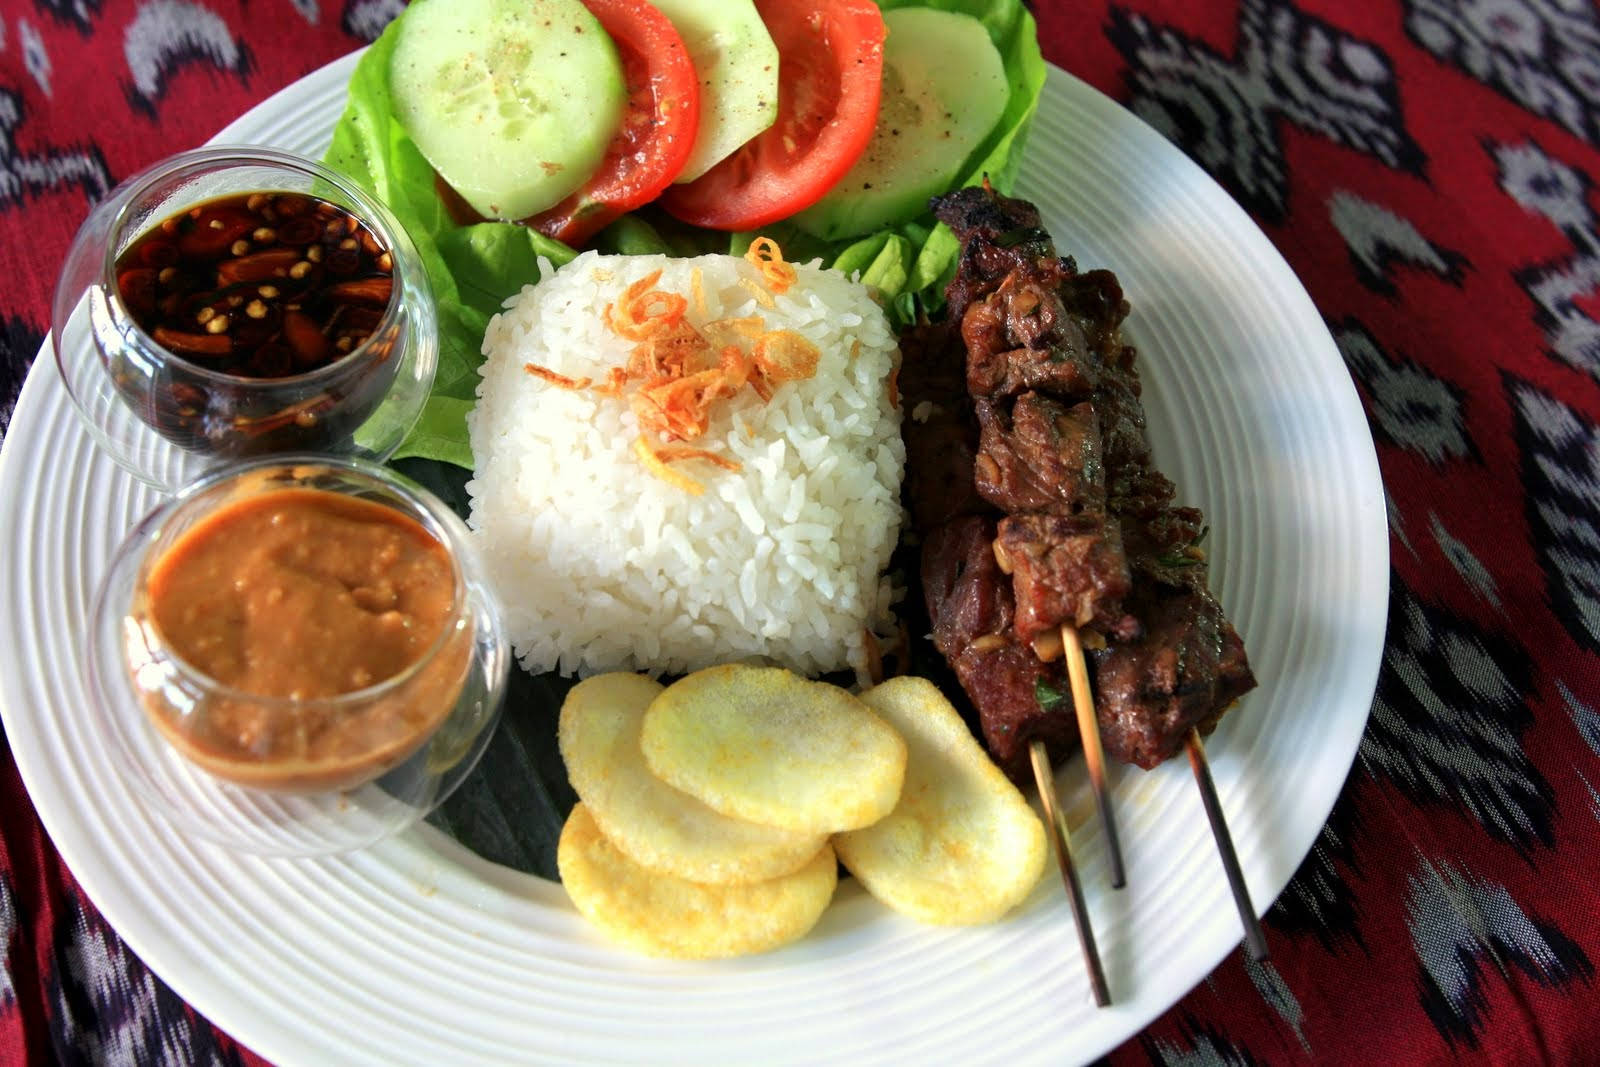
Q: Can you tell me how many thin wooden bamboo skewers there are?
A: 3